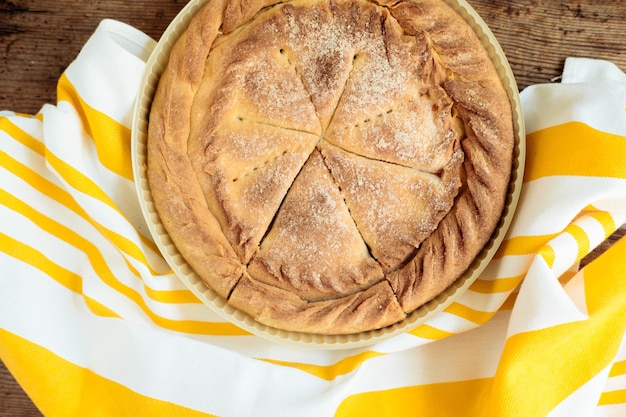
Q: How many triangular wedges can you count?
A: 6